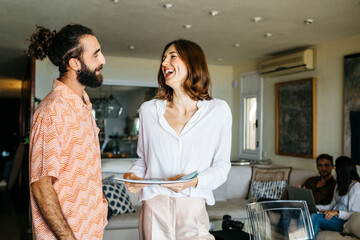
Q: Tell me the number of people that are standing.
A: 2